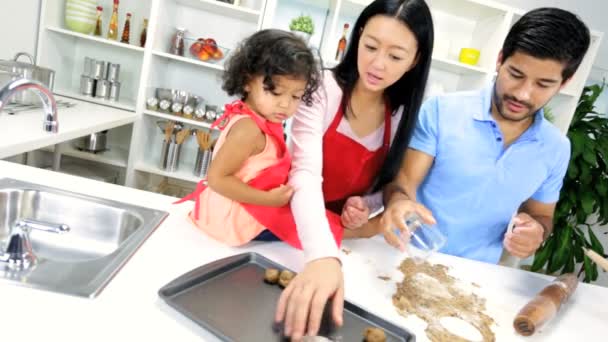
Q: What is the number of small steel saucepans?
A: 1